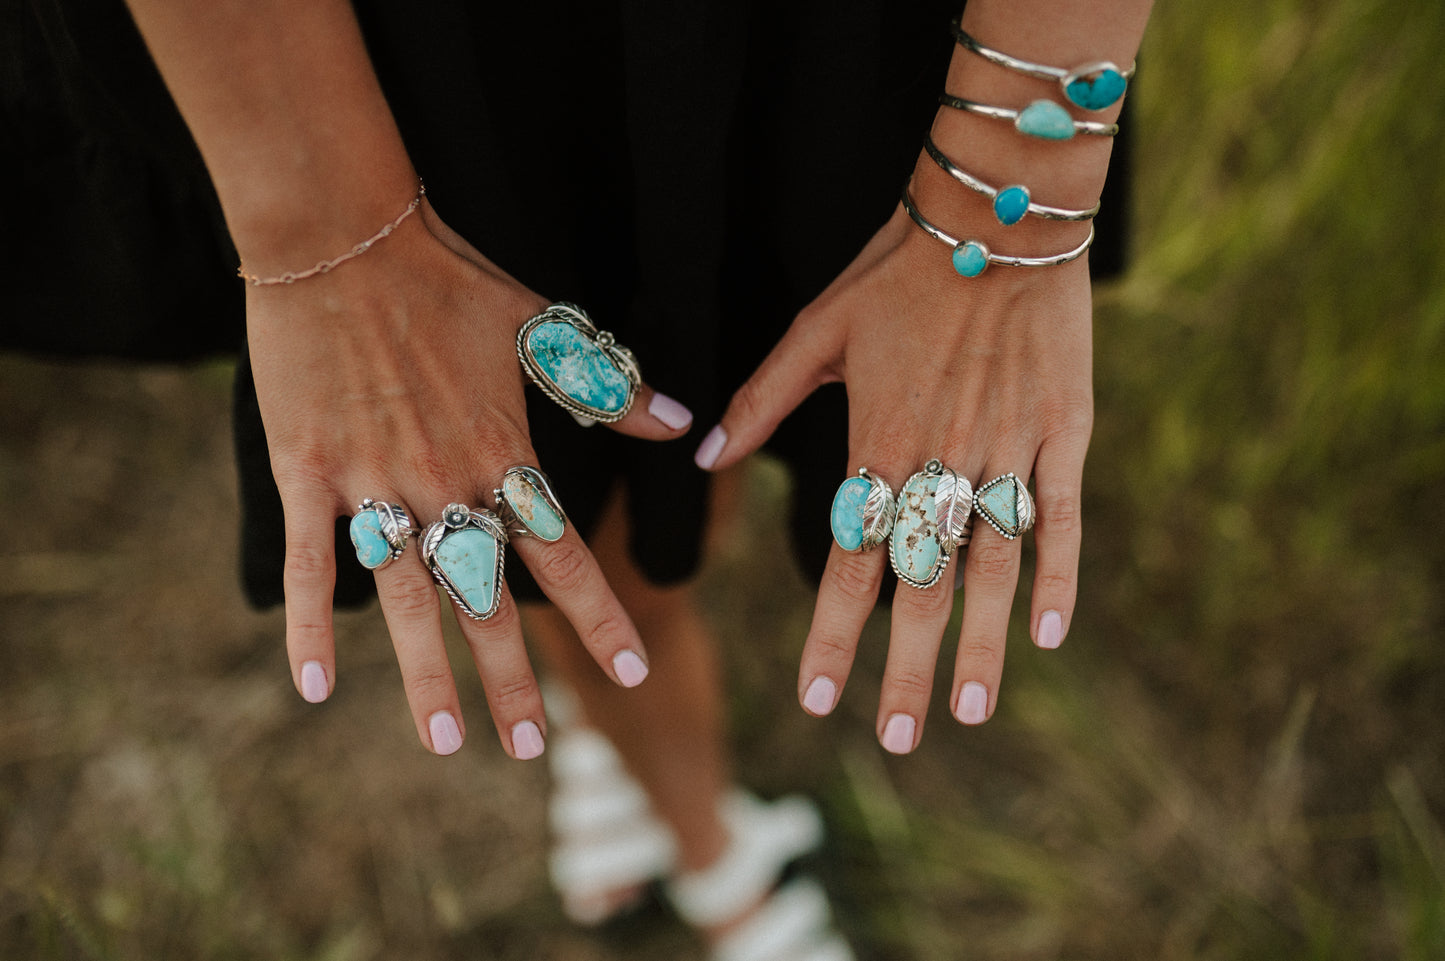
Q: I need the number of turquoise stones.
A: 11